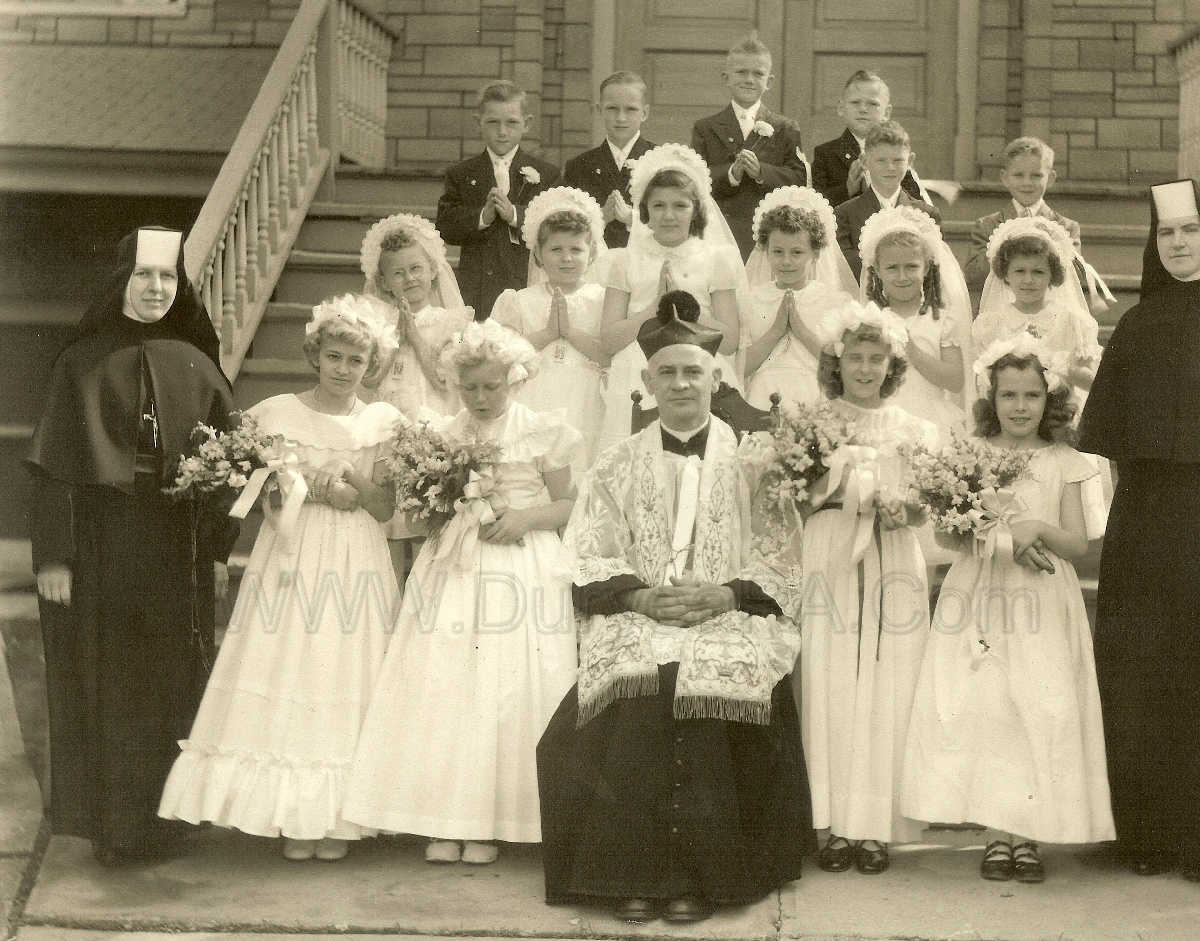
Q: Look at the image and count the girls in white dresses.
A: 10